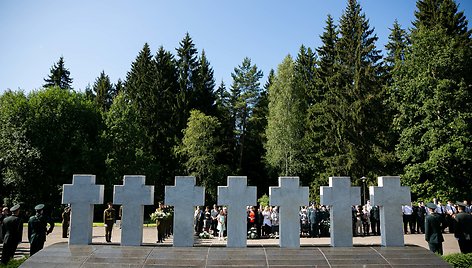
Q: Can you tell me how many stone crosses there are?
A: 7